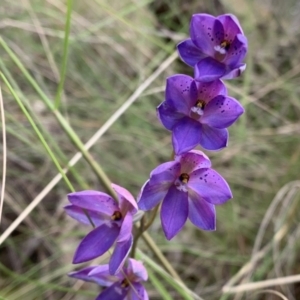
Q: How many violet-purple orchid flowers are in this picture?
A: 5